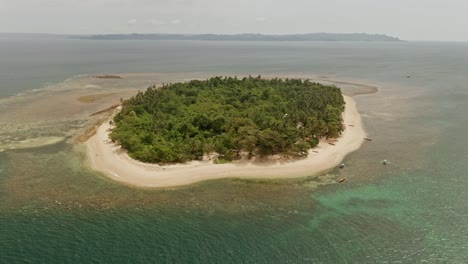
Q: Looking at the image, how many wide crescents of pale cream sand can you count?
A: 1